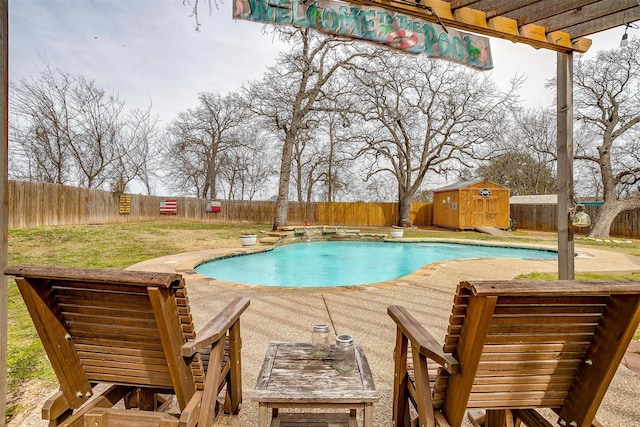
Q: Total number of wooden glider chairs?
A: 2